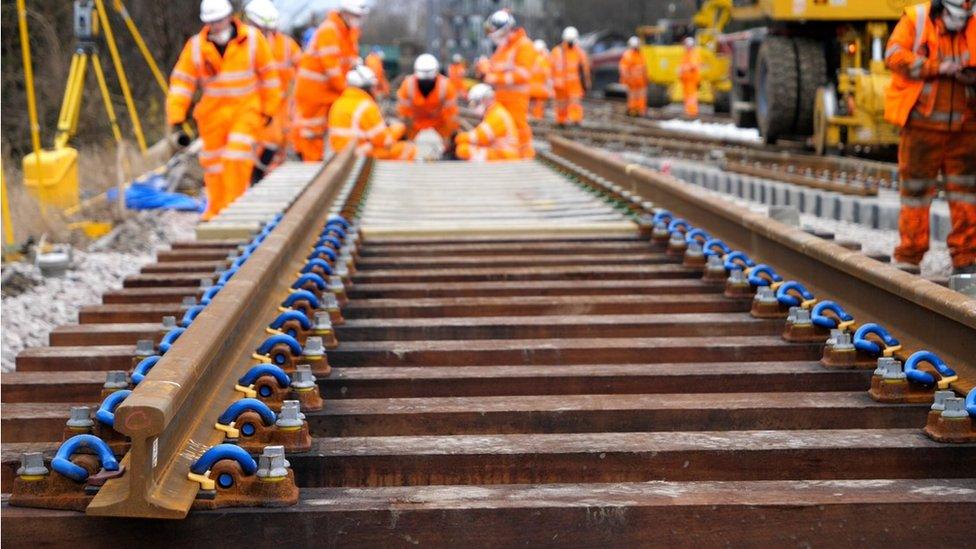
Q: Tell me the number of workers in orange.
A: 14